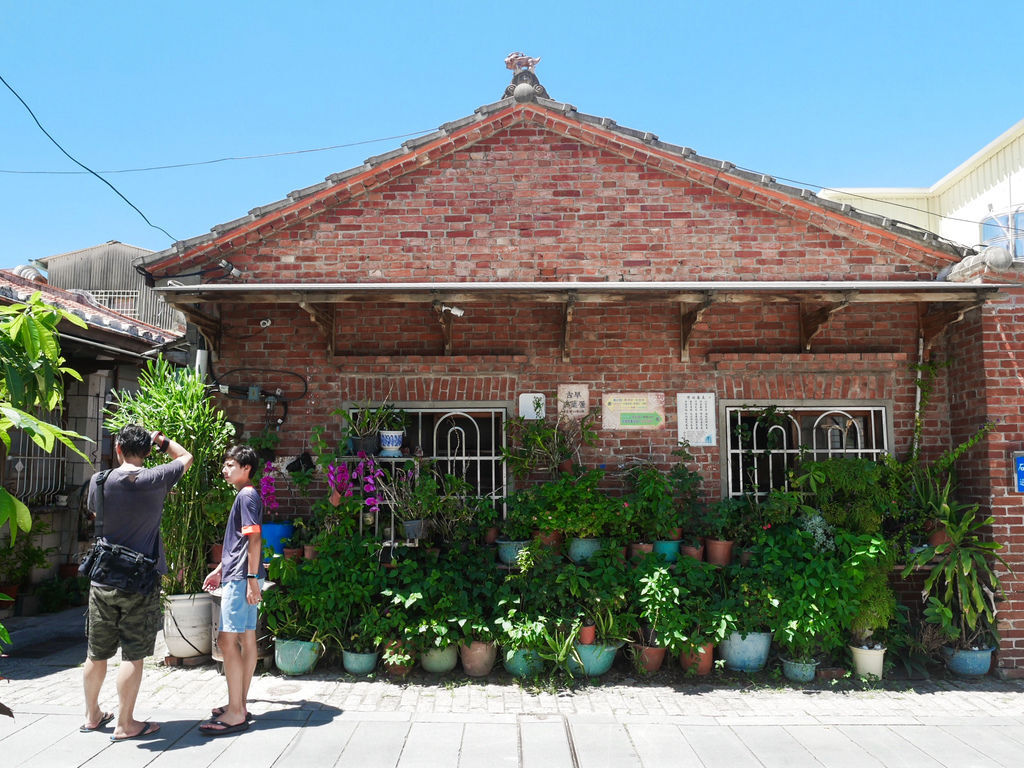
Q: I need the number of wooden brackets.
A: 7